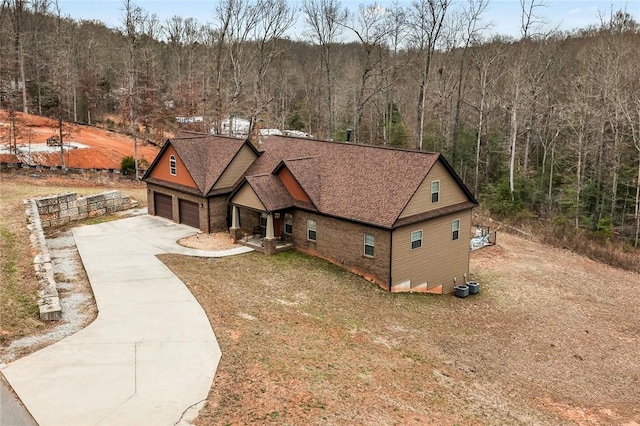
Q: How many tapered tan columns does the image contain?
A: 2